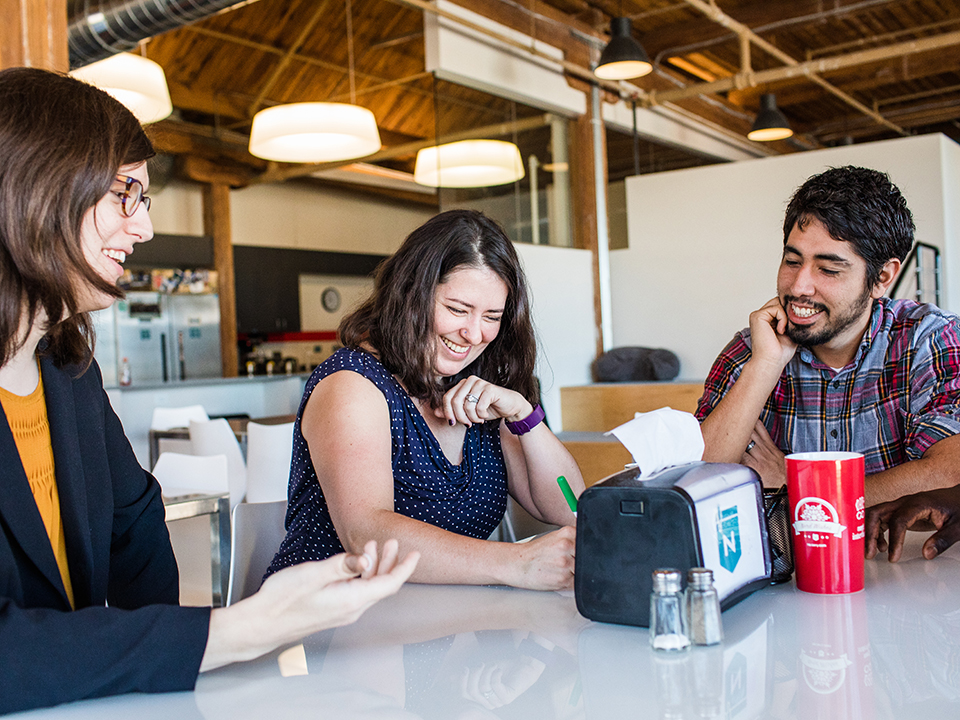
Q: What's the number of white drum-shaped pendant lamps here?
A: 3